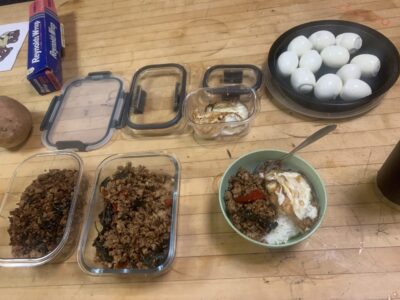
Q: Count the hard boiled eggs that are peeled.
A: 11